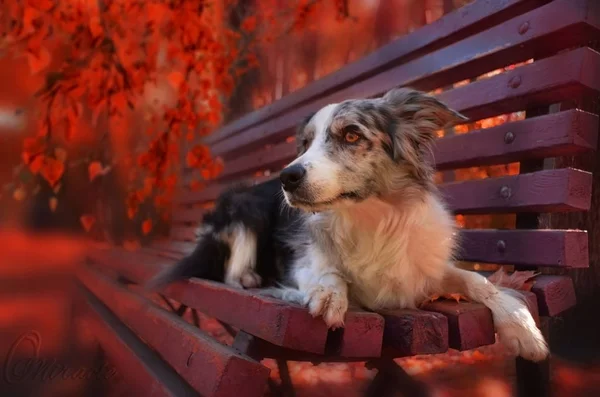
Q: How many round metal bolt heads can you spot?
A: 5